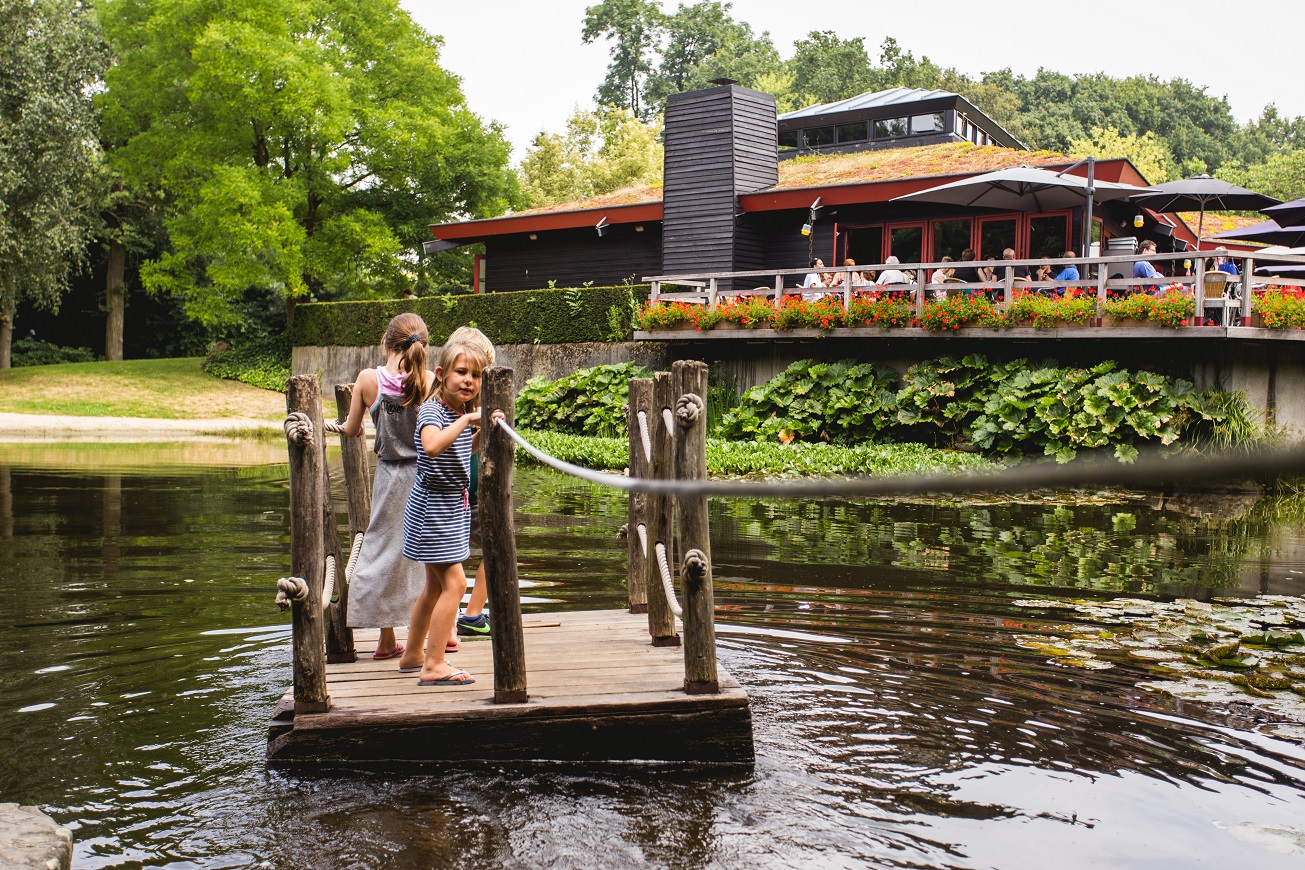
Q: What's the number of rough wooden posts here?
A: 7